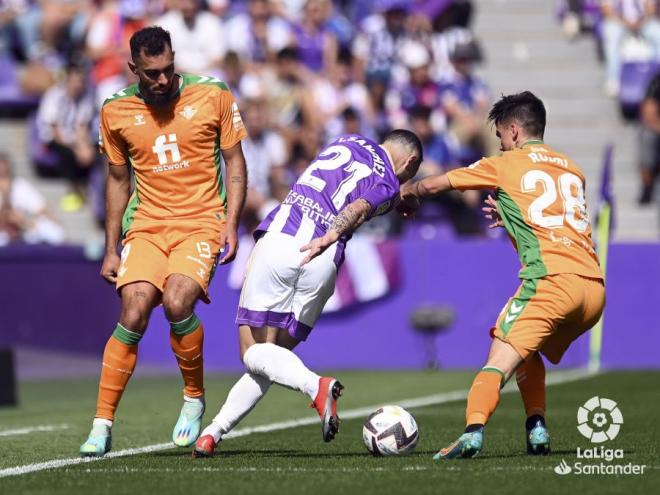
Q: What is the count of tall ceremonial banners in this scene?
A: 0